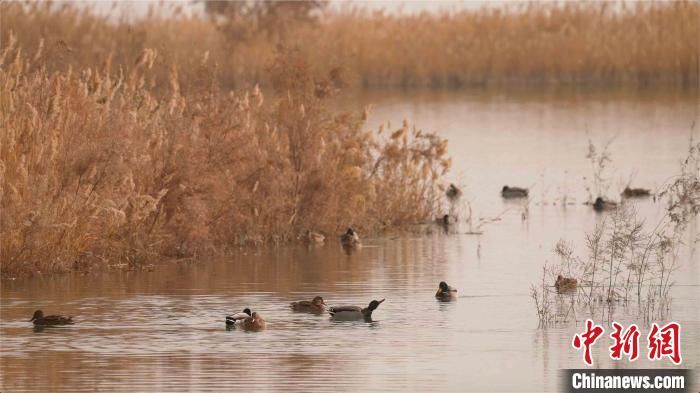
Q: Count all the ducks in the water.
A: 14